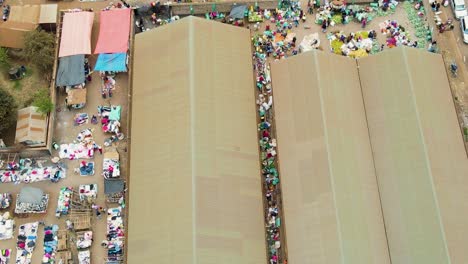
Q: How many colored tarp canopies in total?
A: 4